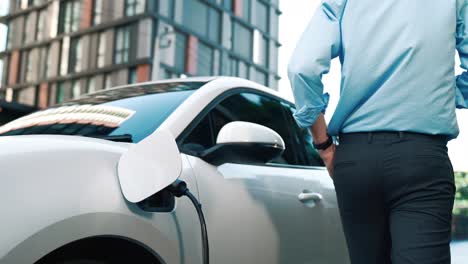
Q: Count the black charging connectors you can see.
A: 1